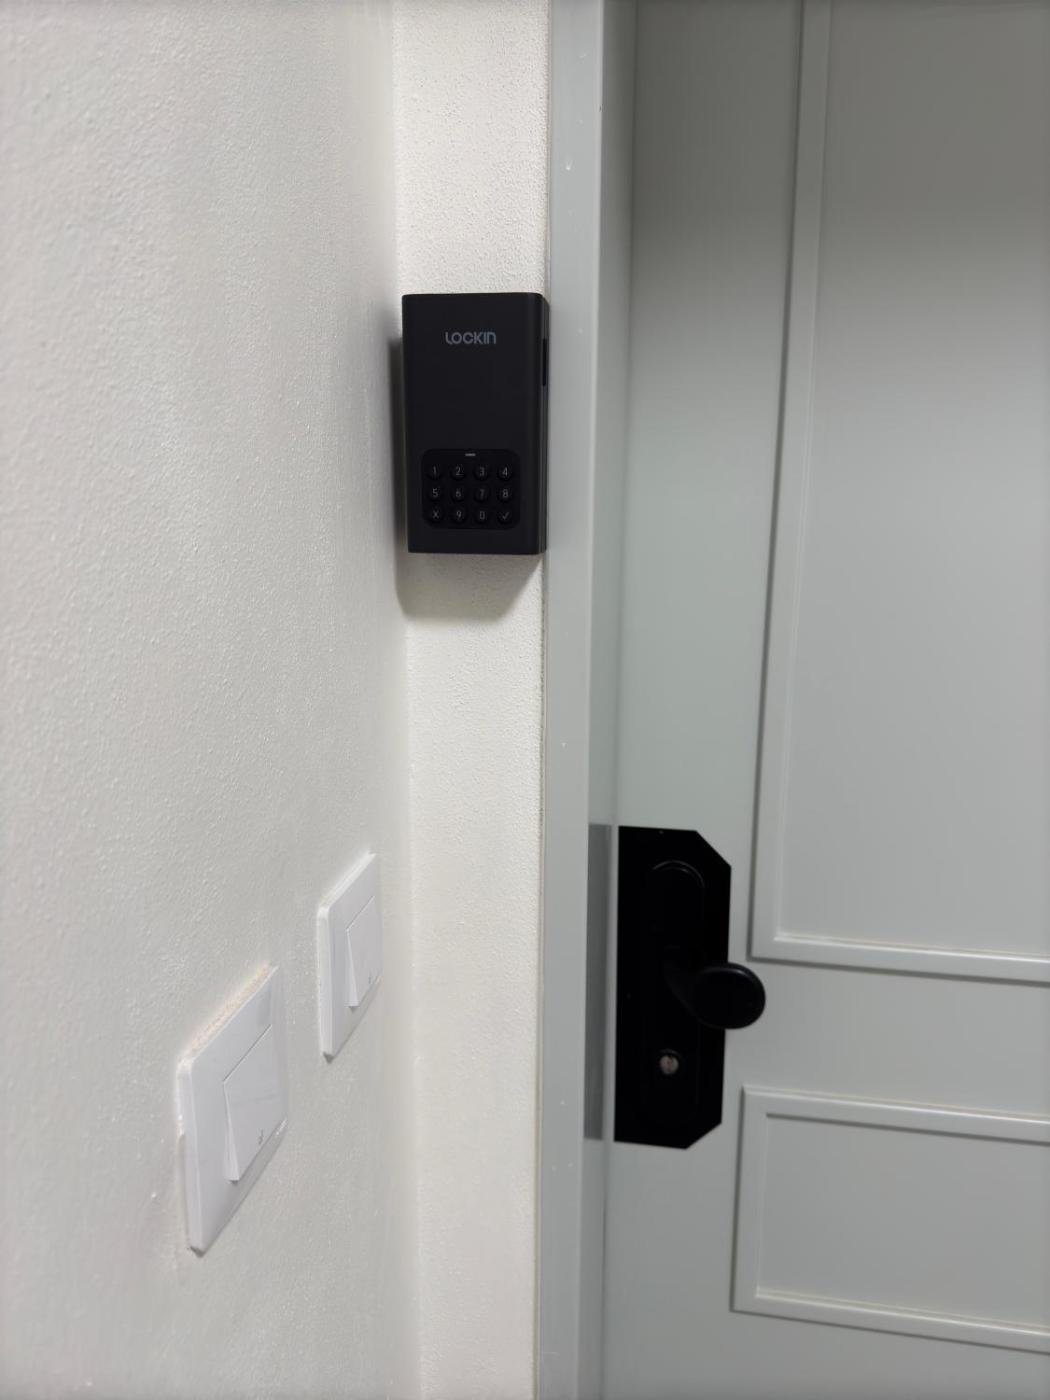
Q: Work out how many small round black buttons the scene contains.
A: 12